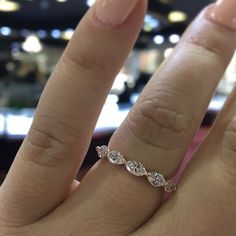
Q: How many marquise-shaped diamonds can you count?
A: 5